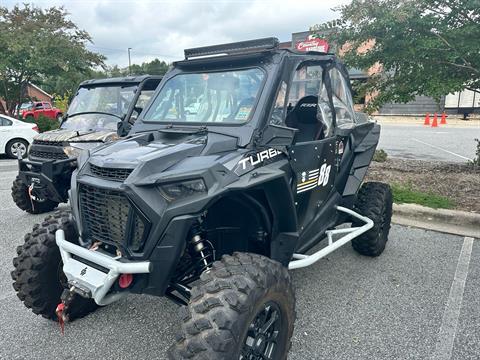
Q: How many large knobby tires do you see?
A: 4